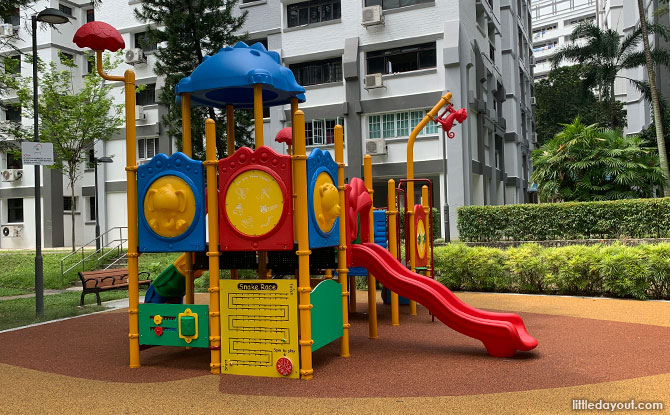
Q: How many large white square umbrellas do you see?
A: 0